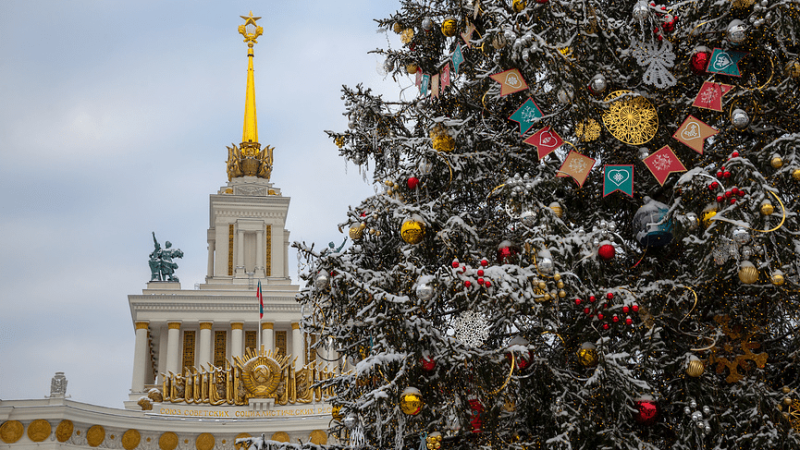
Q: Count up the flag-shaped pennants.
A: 15